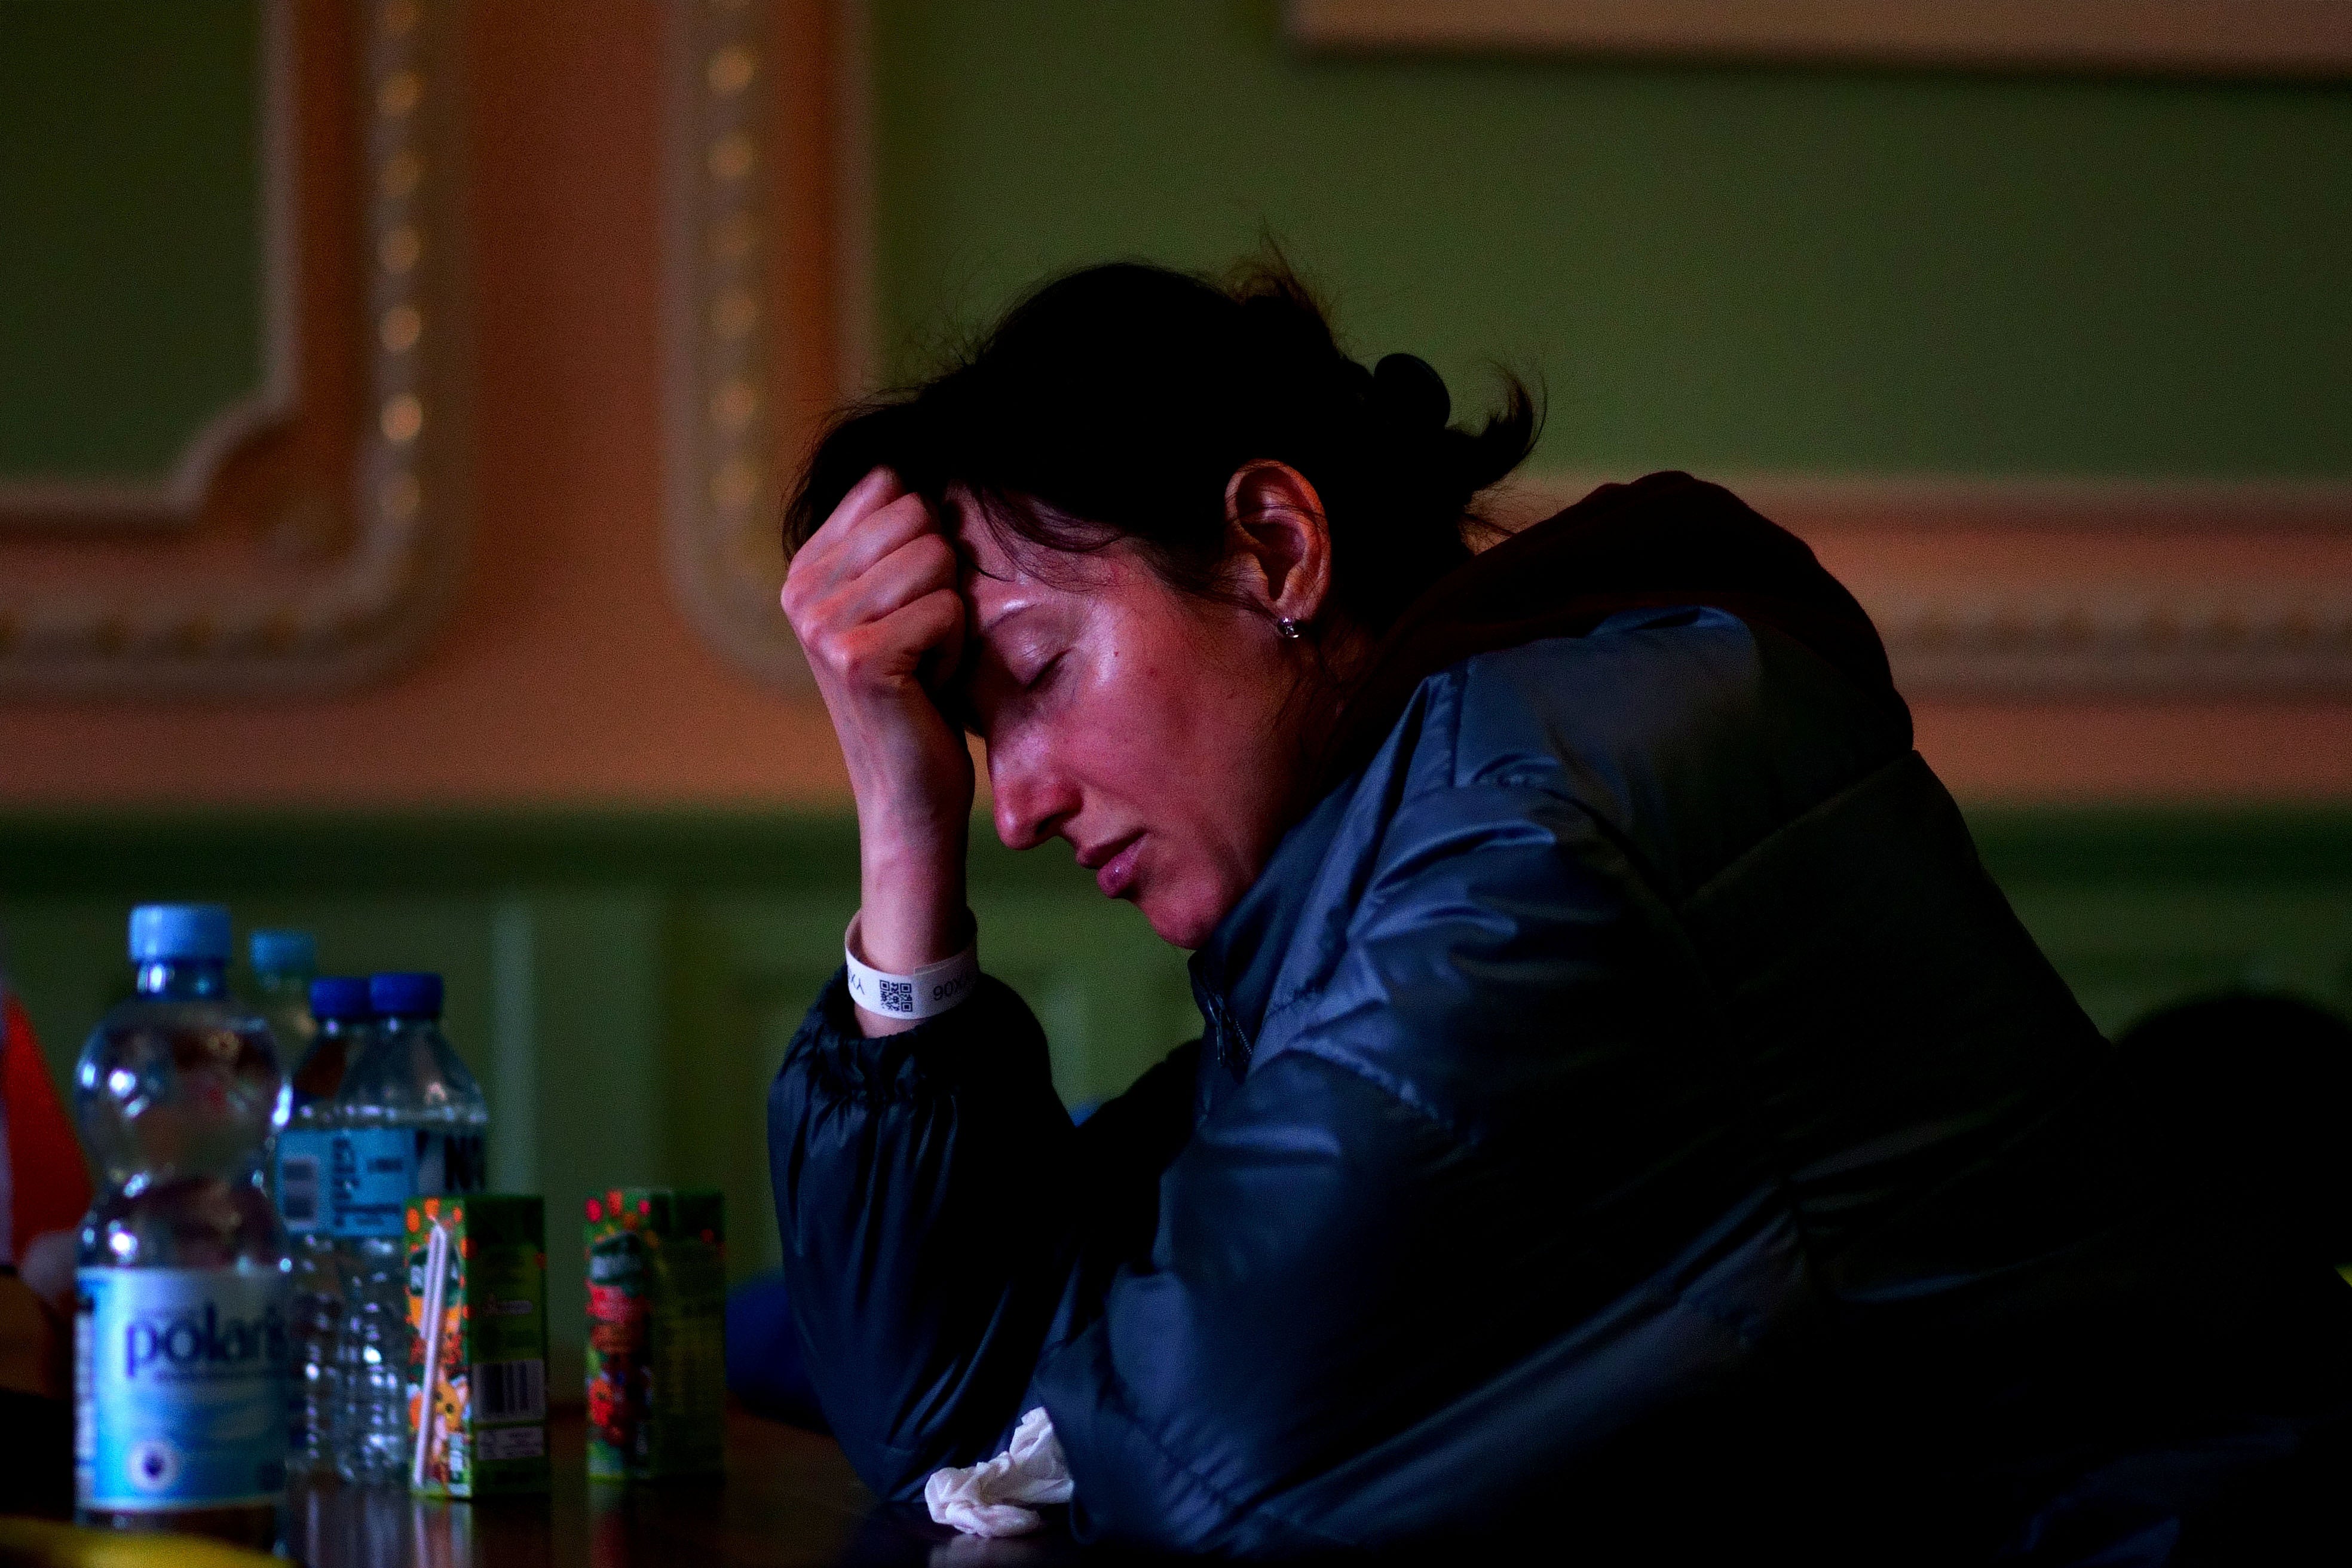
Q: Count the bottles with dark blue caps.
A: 2